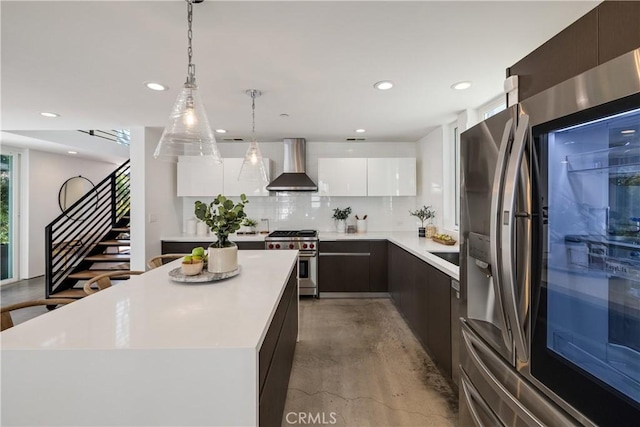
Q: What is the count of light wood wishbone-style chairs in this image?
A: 3